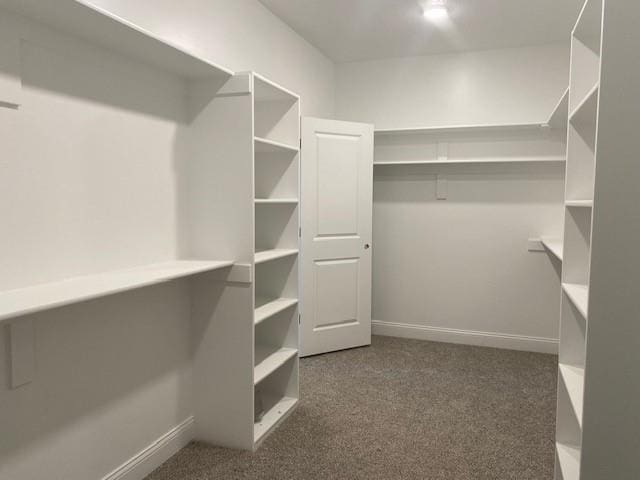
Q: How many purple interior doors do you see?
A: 0